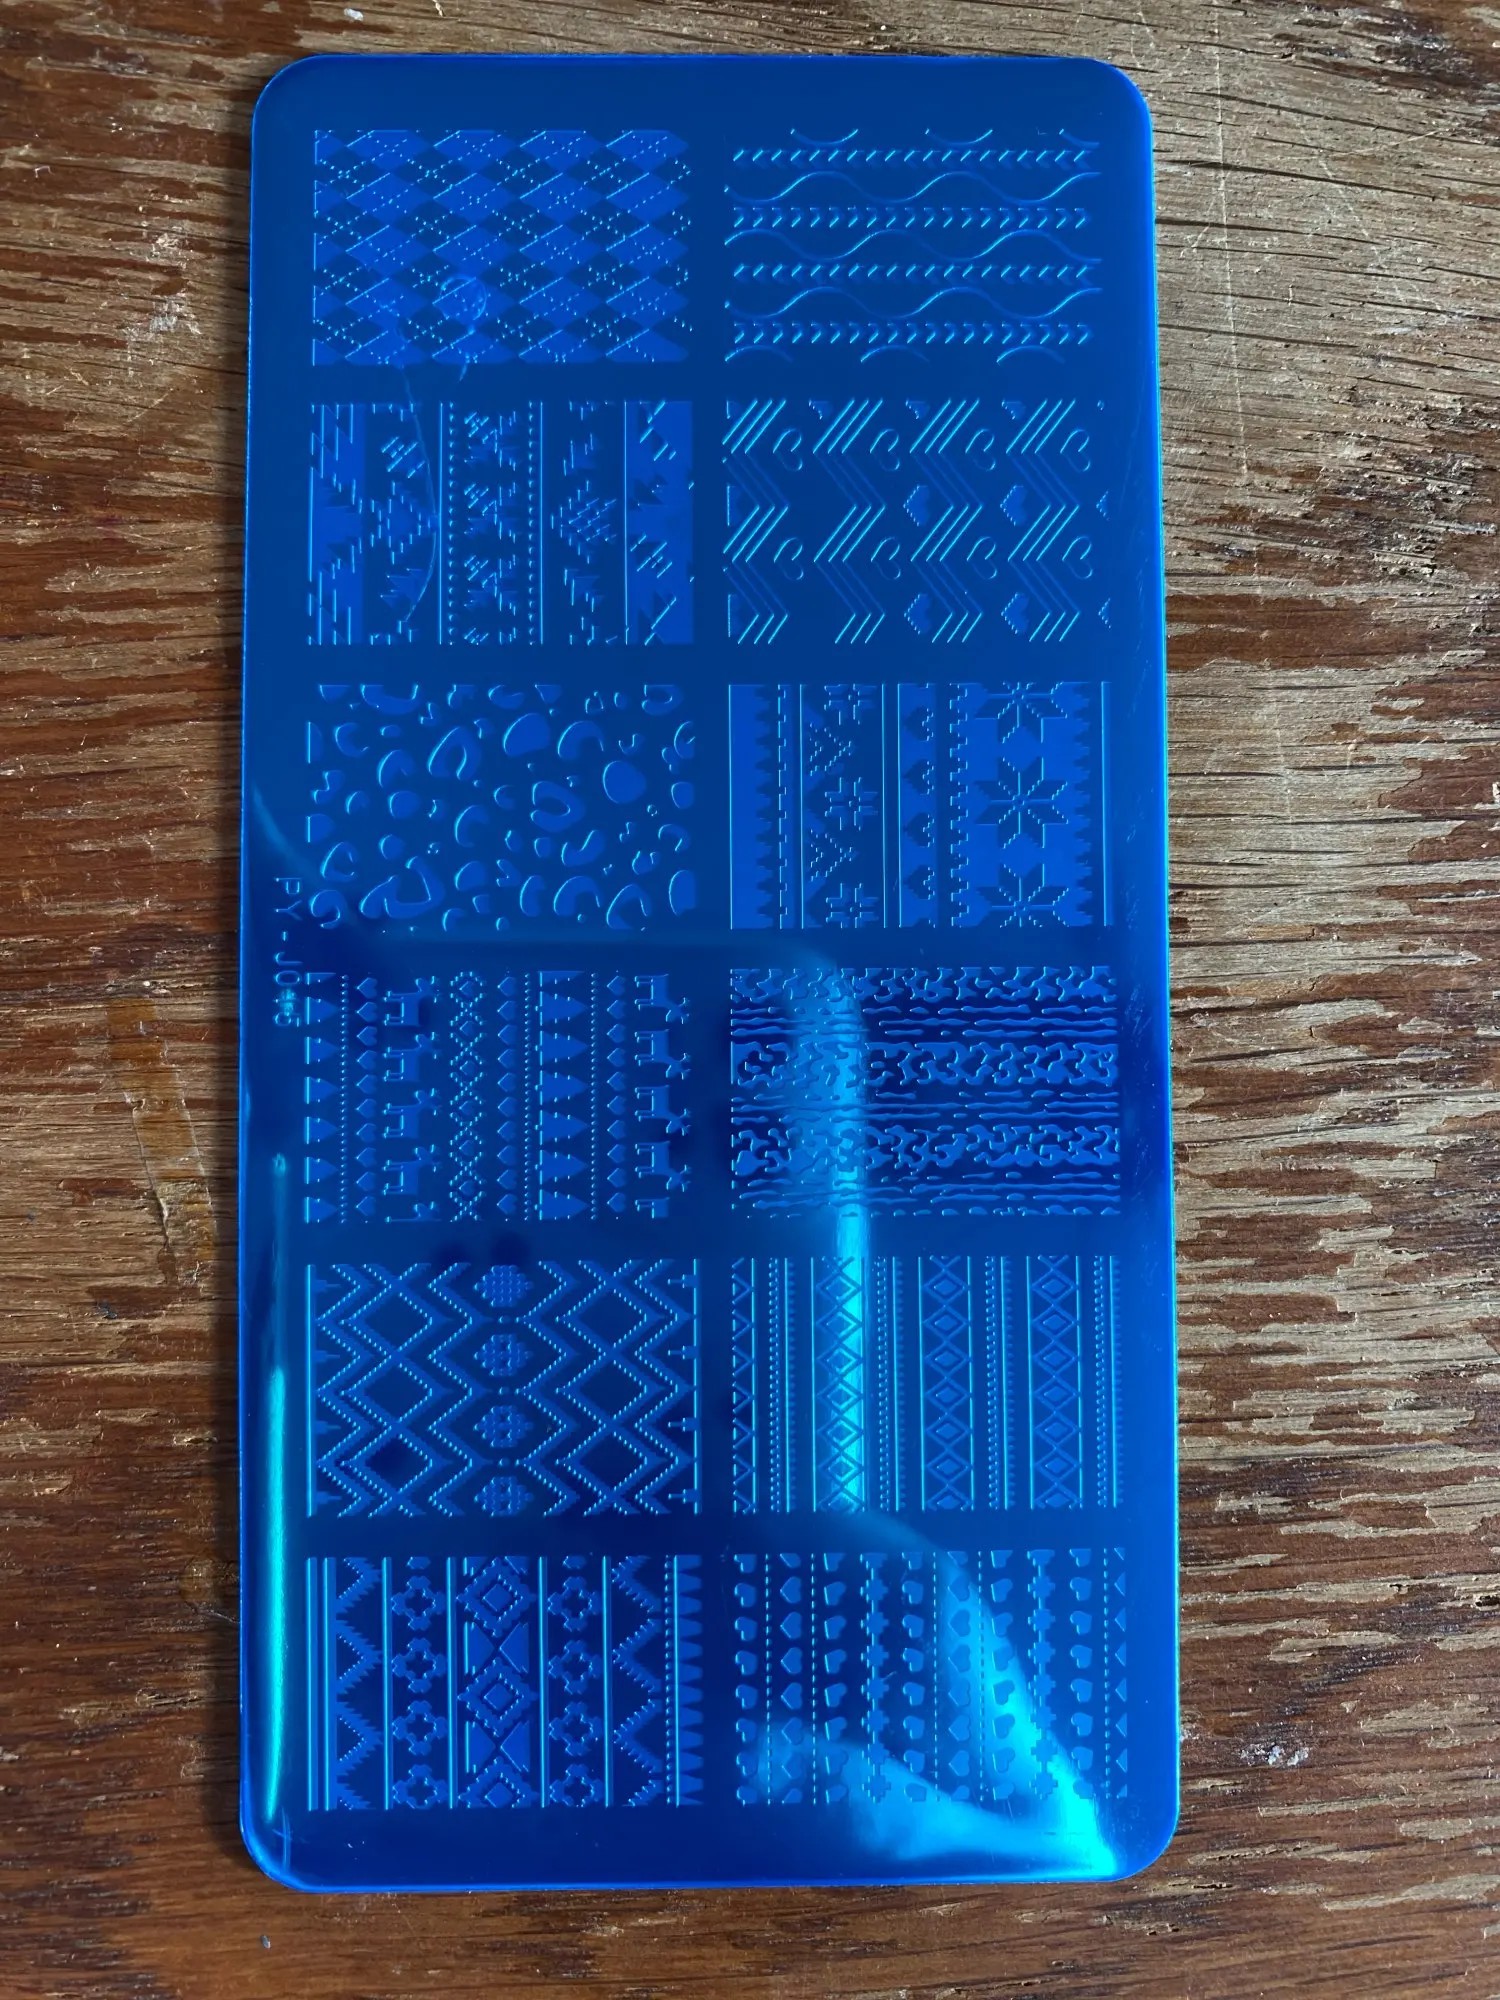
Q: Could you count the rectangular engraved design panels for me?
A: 12